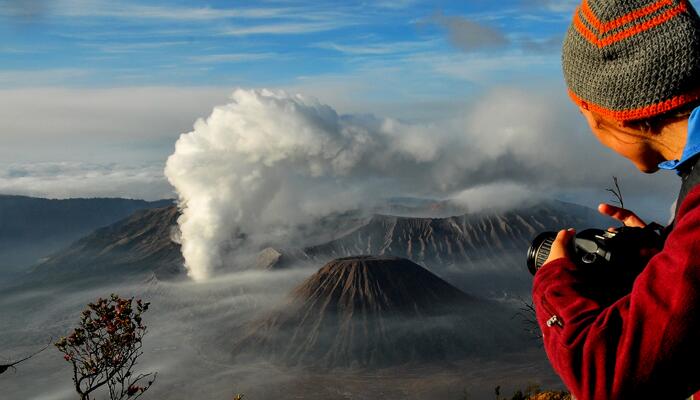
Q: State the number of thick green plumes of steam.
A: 0